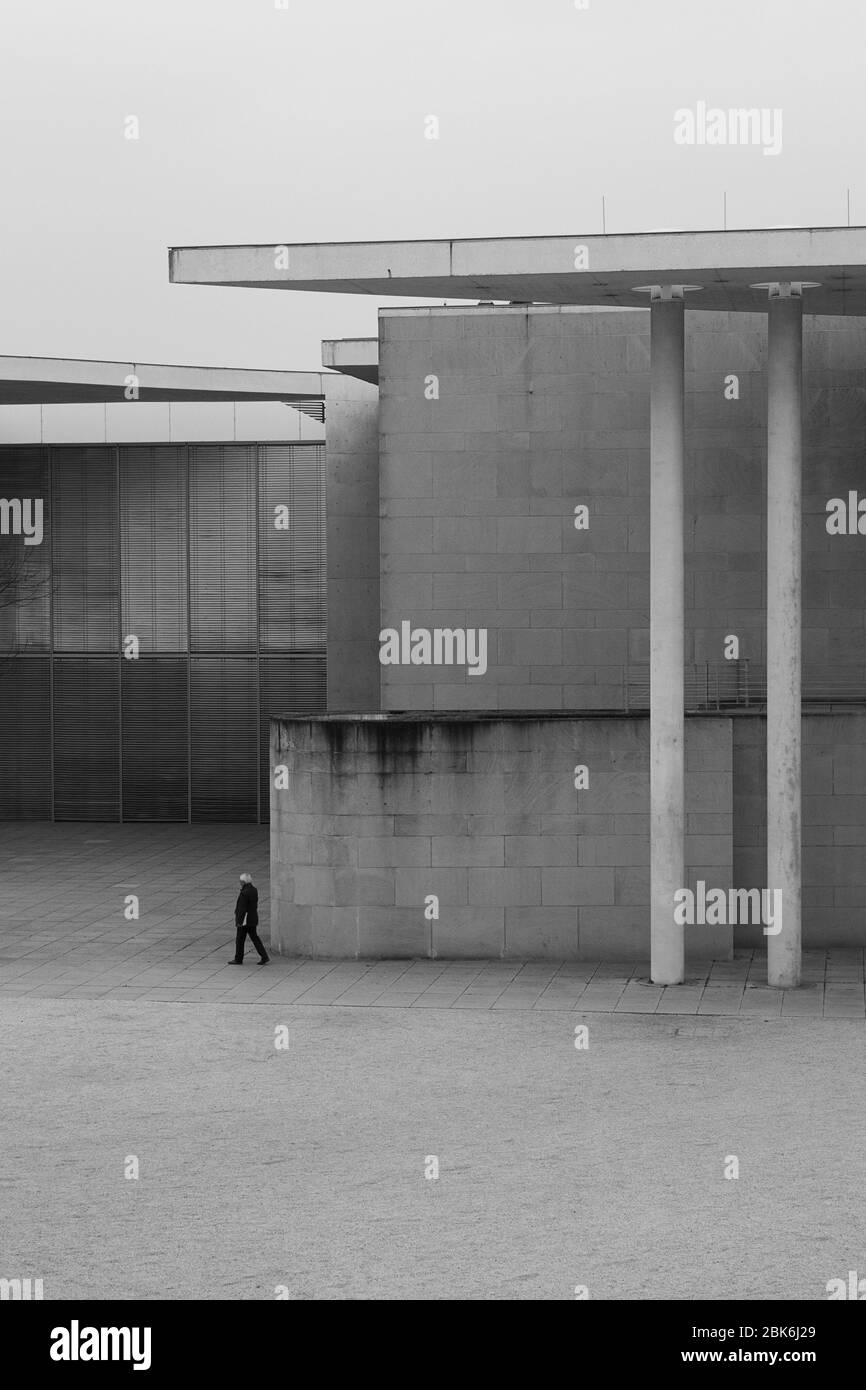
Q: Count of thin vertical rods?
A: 3